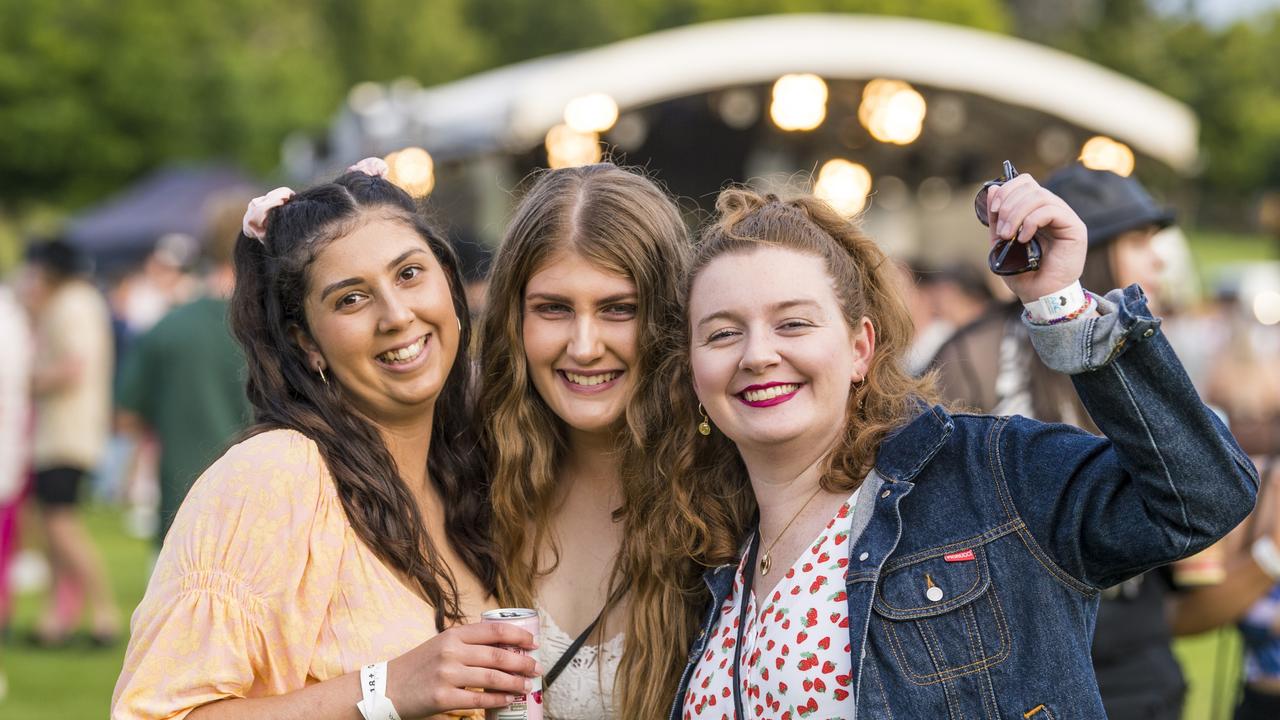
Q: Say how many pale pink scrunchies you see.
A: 2